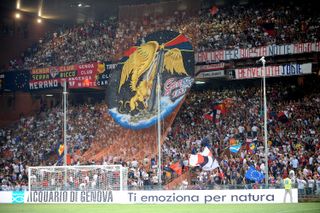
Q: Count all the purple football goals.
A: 0